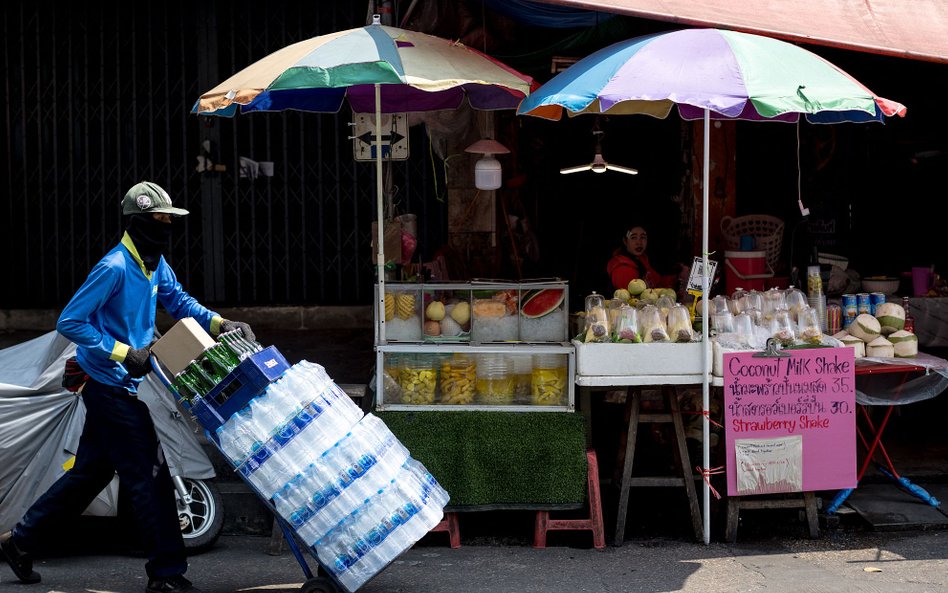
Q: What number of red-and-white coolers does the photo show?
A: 1